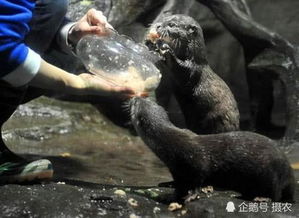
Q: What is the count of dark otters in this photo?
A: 2